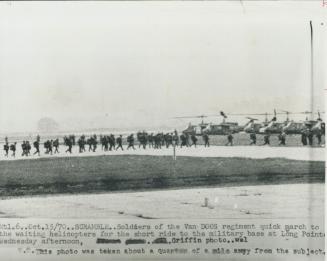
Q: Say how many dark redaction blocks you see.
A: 3